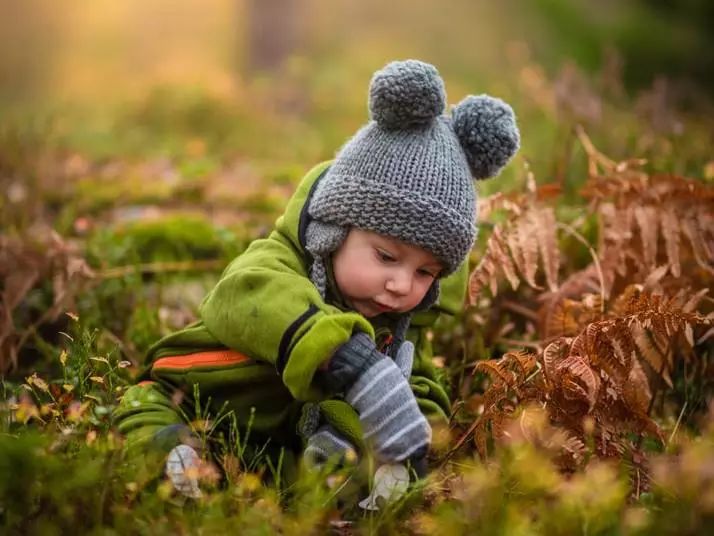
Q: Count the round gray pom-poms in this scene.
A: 2